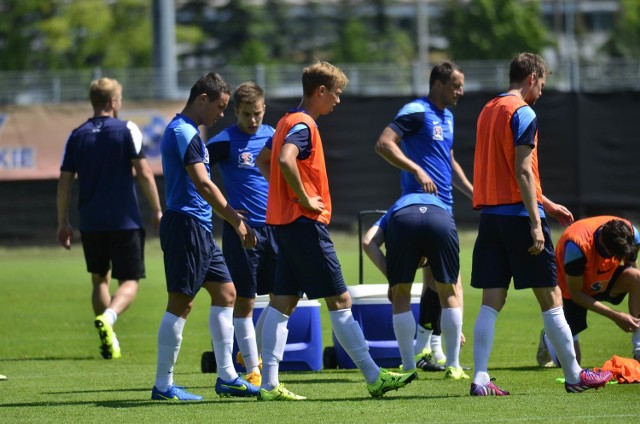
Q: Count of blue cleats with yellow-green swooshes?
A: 2